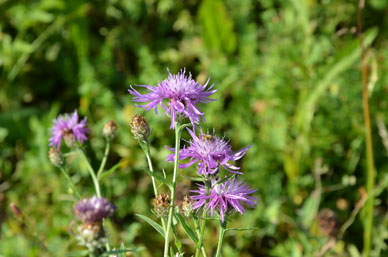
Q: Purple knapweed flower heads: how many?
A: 5